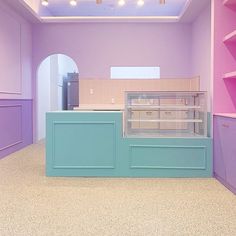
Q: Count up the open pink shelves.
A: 3